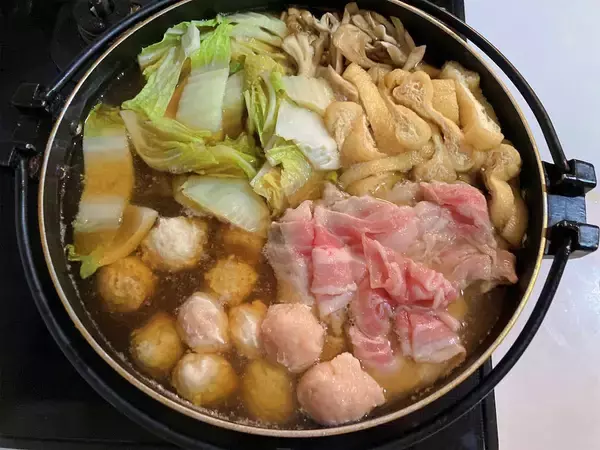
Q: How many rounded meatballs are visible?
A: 10